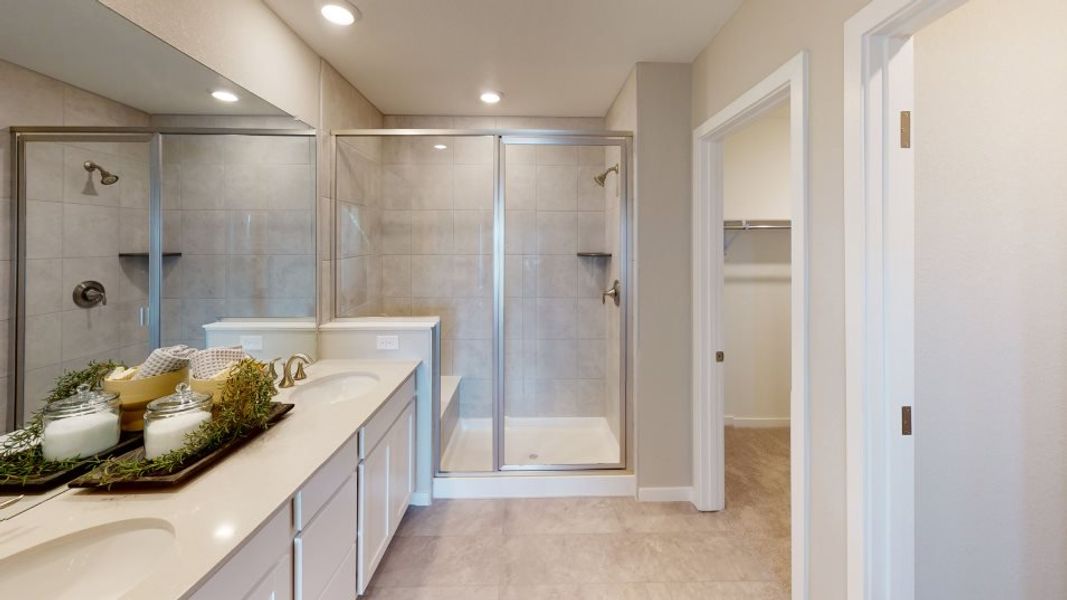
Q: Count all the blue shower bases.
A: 0